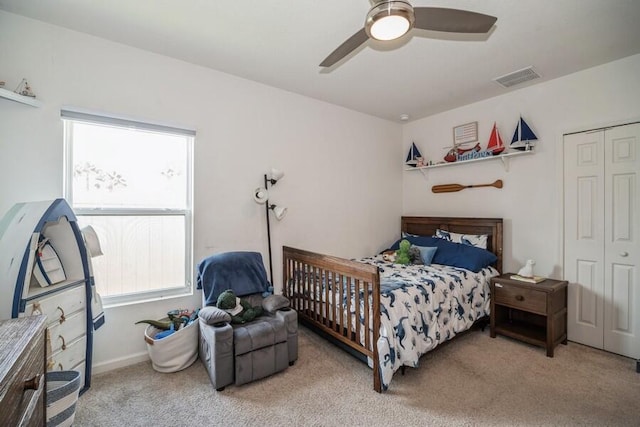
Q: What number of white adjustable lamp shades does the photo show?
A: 3